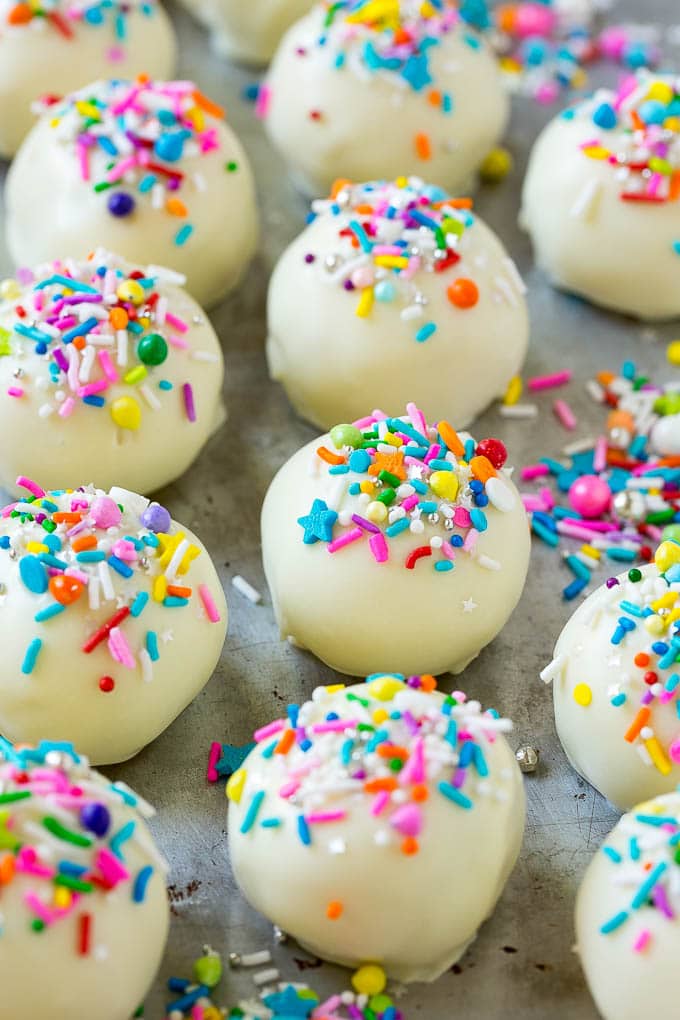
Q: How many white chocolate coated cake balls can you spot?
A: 13